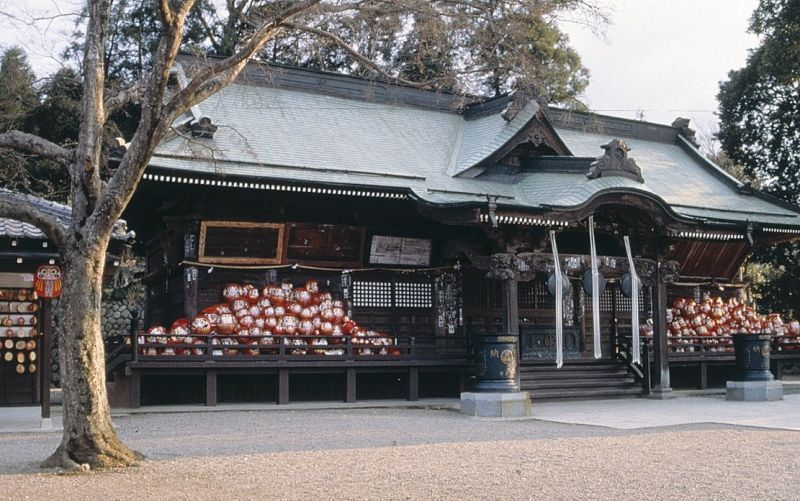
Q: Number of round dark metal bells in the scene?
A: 3